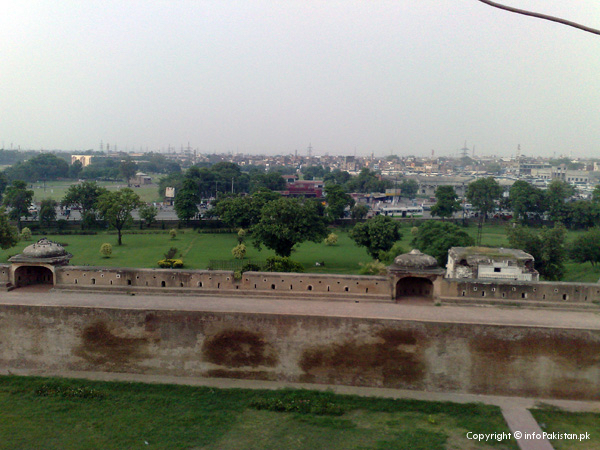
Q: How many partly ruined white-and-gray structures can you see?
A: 1